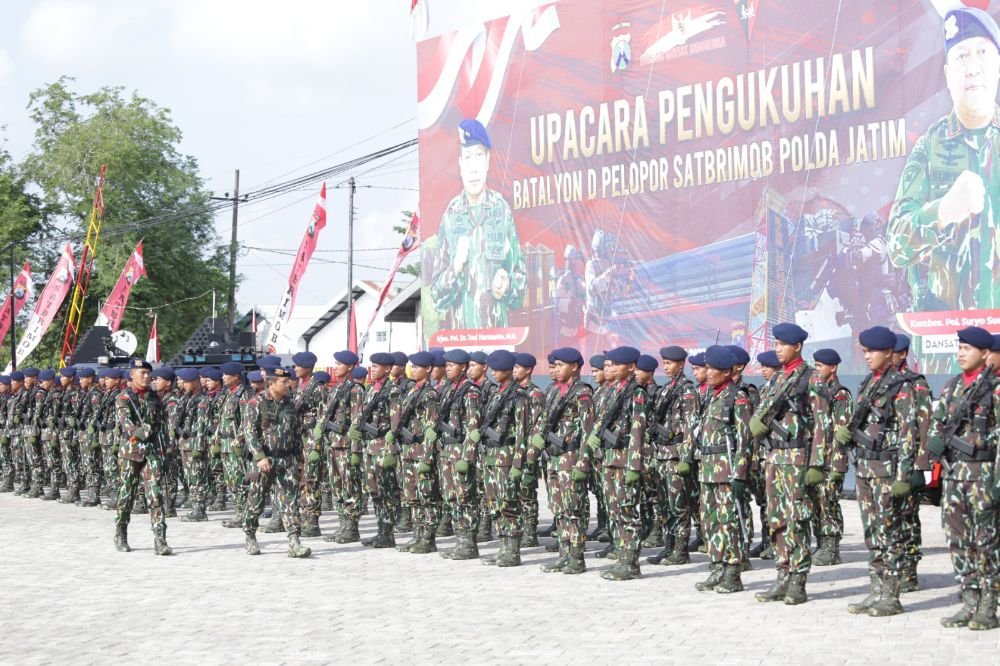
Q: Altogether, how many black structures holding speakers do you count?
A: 2